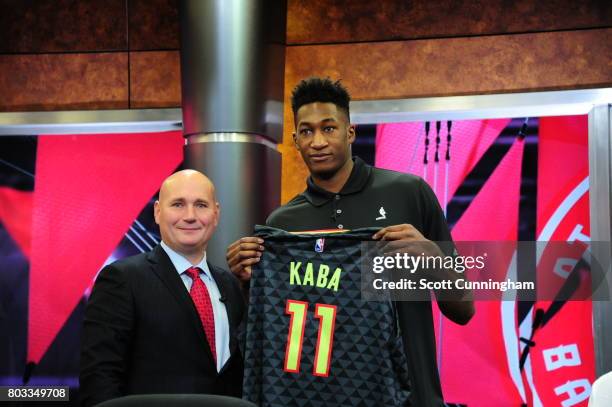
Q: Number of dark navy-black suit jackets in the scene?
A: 1